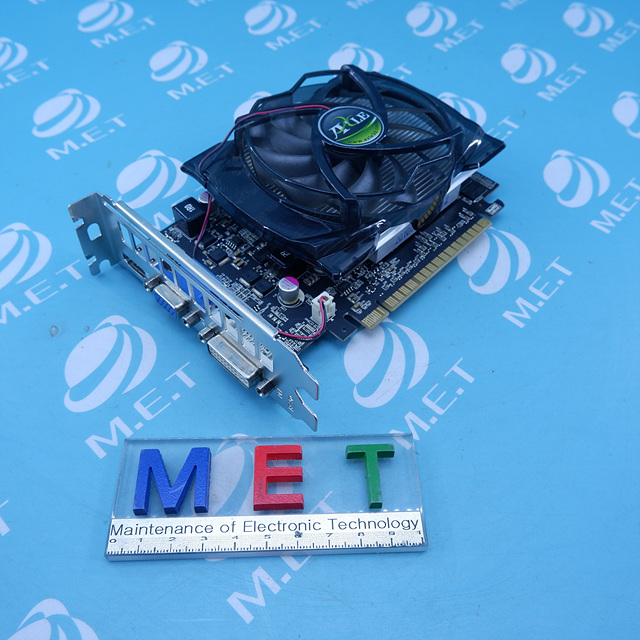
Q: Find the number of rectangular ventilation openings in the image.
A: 10